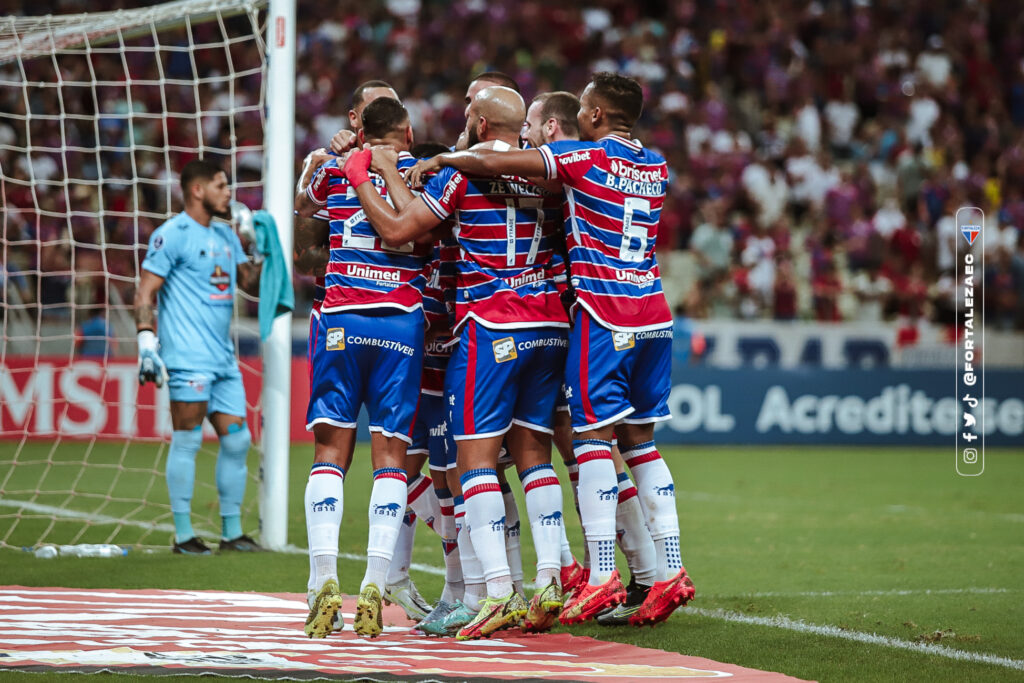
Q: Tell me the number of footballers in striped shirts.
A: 7